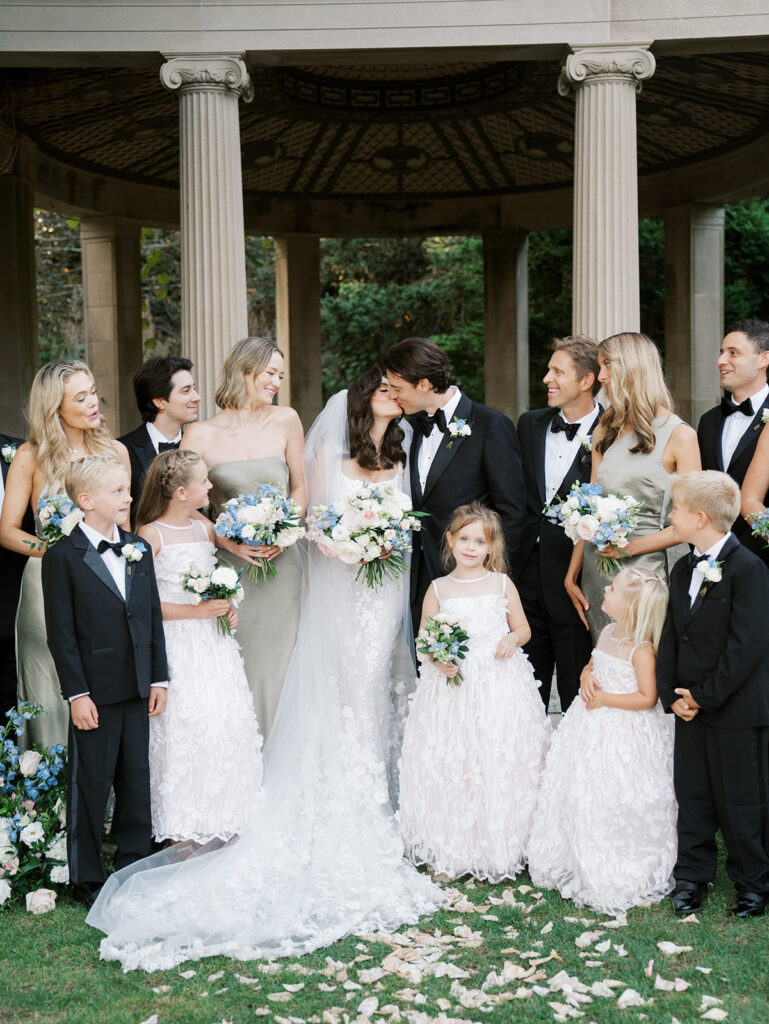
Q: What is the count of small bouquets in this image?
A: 2